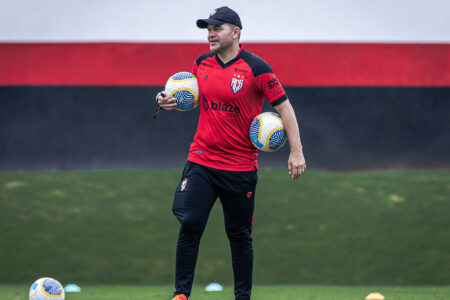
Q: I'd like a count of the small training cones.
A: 3